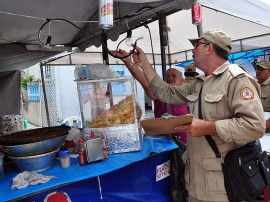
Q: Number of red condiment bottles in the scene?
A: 3